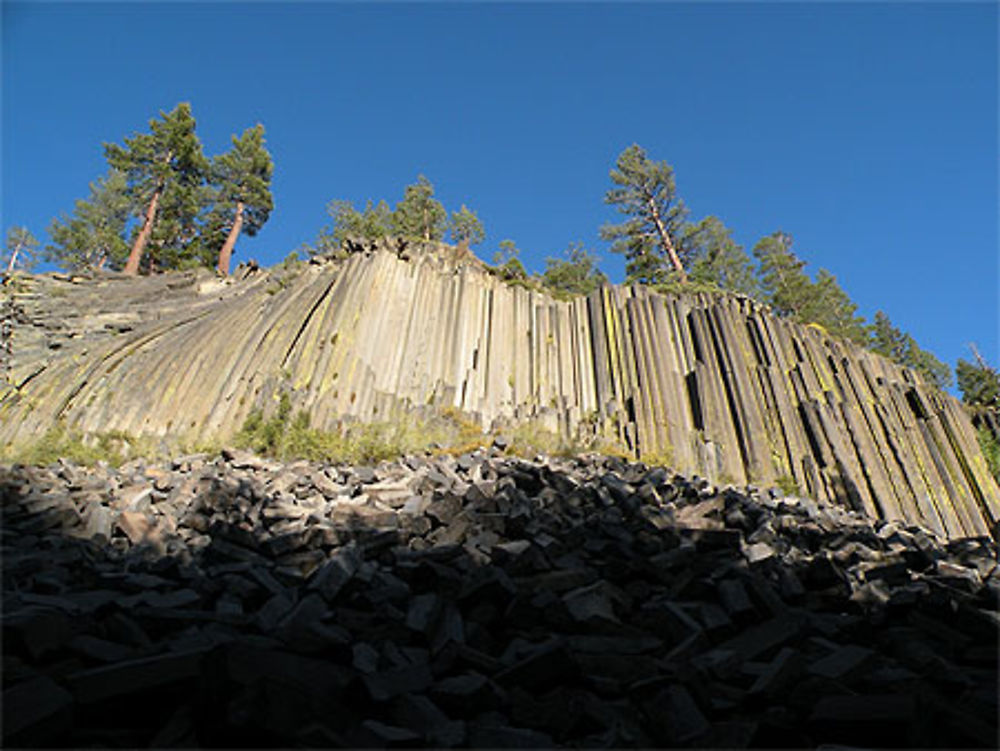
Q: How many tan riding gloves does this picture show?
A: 0